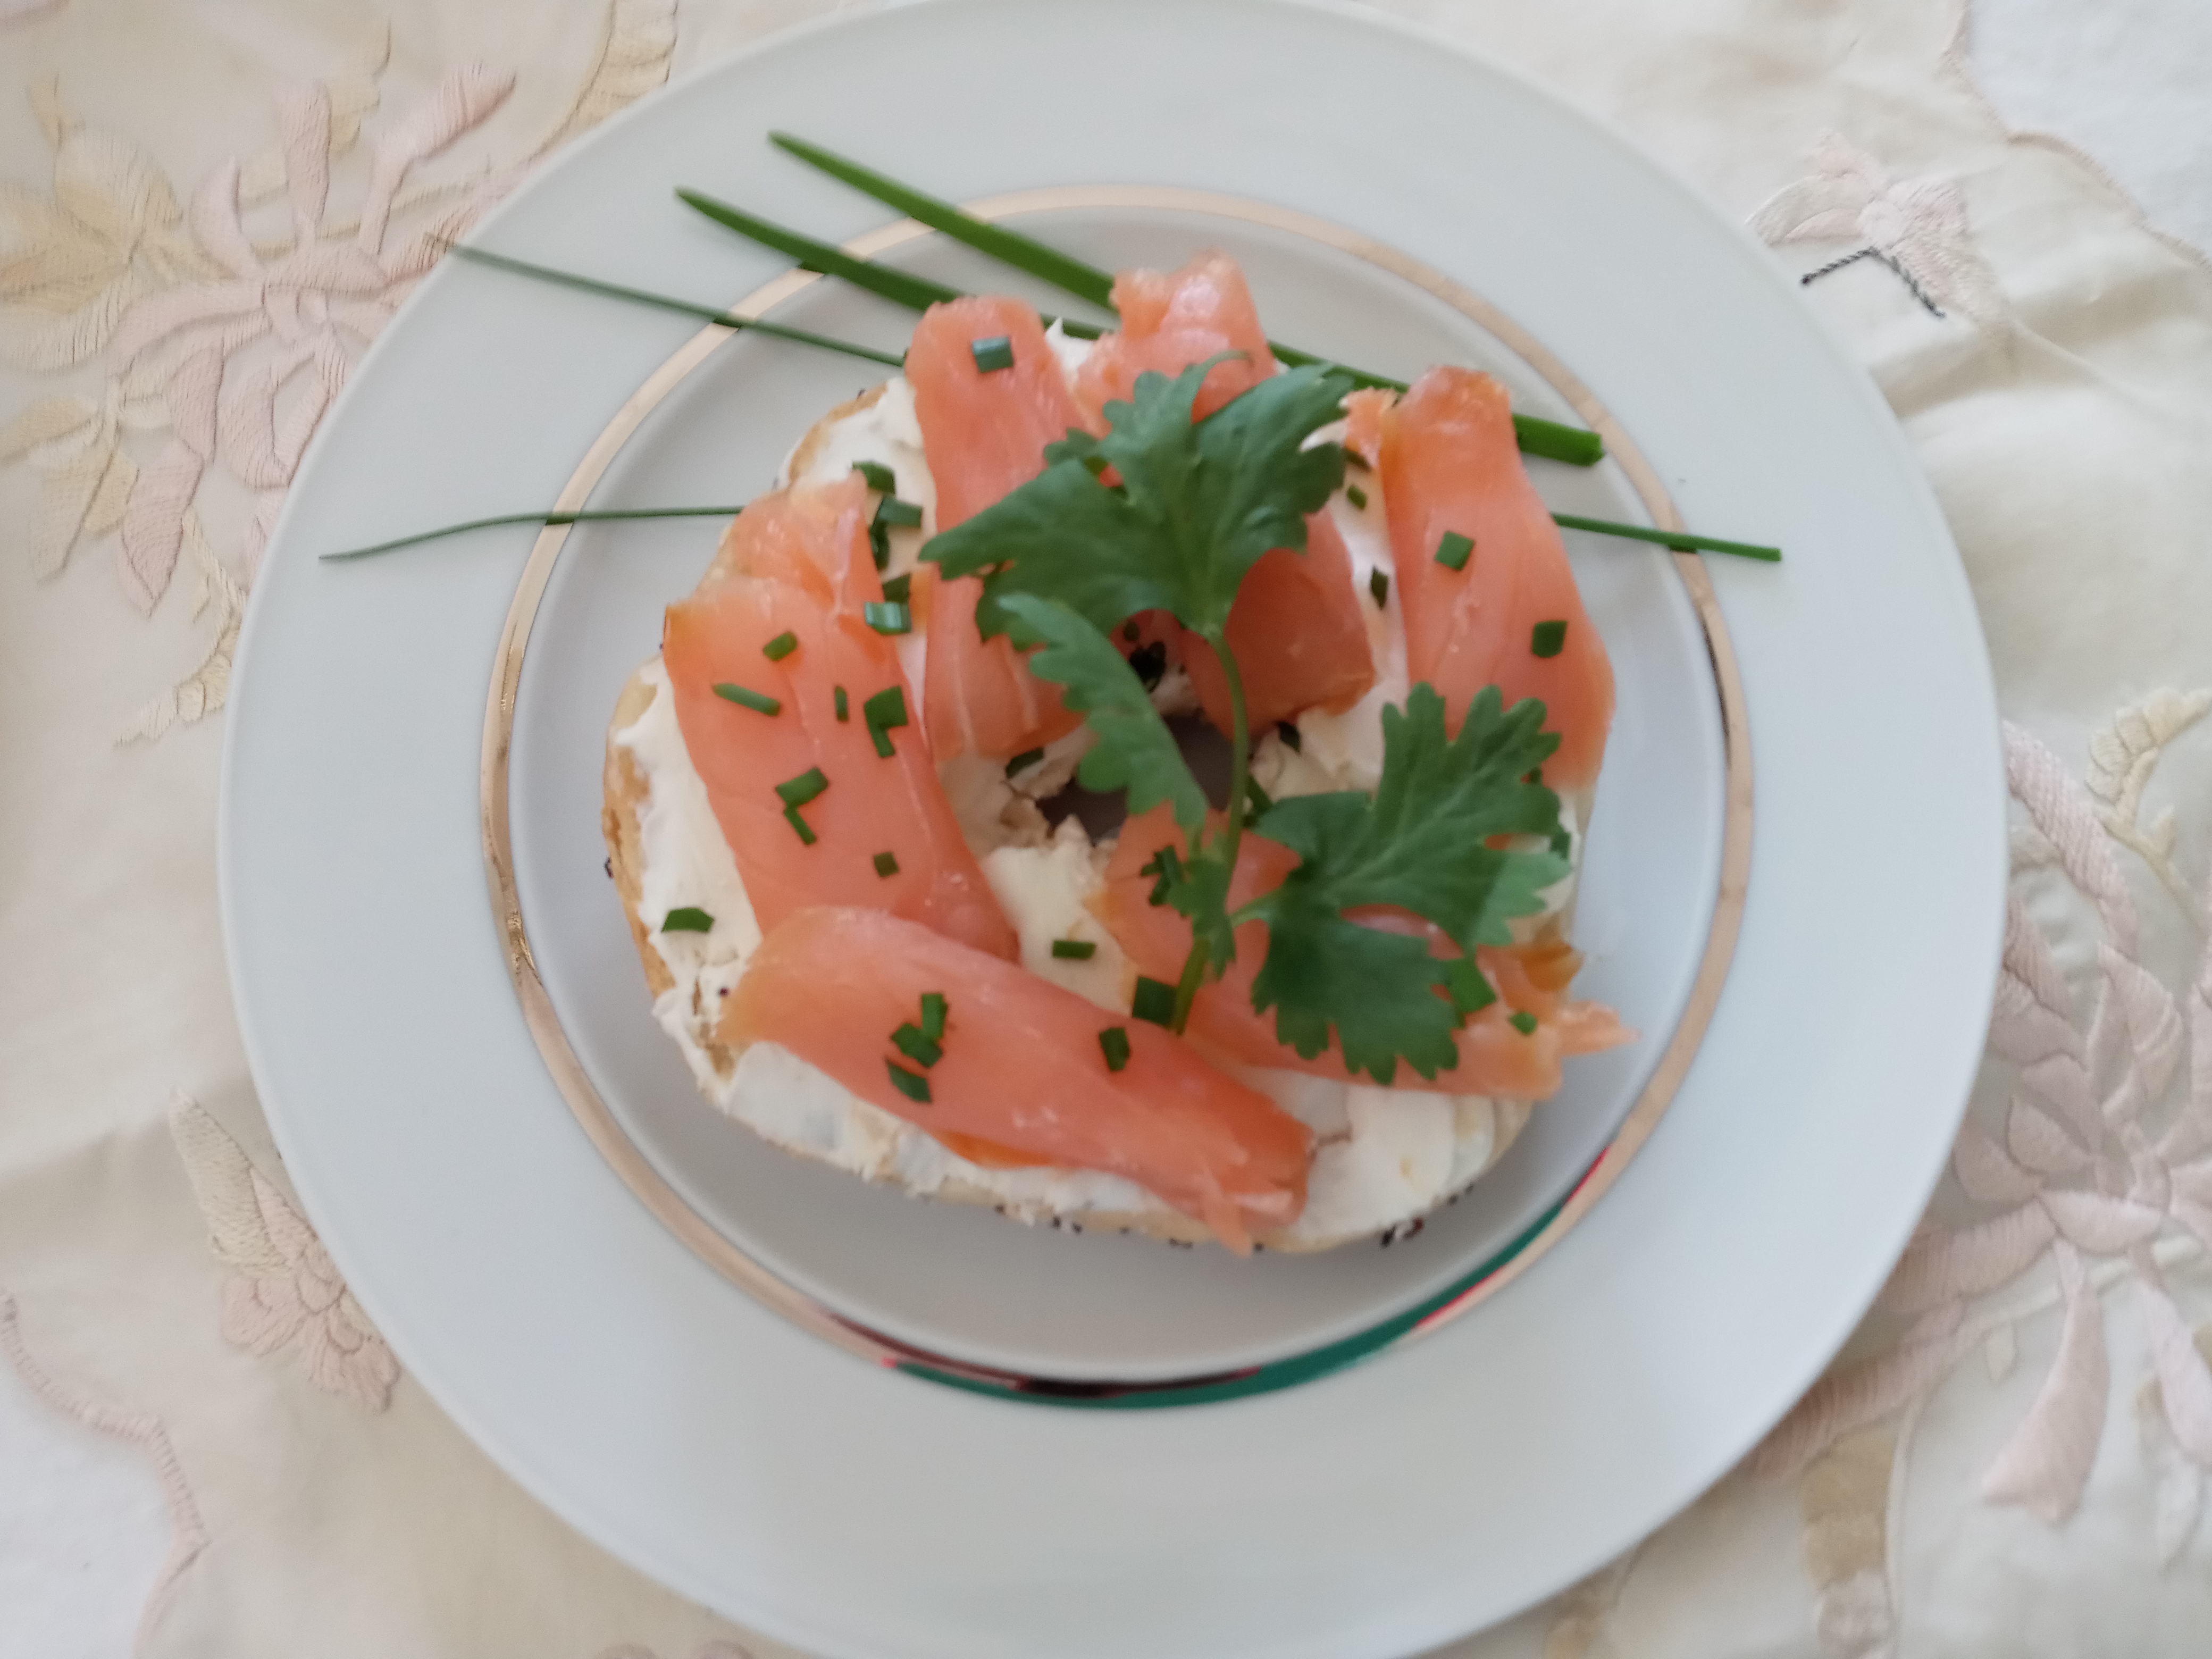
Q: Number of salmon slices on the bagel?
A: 6